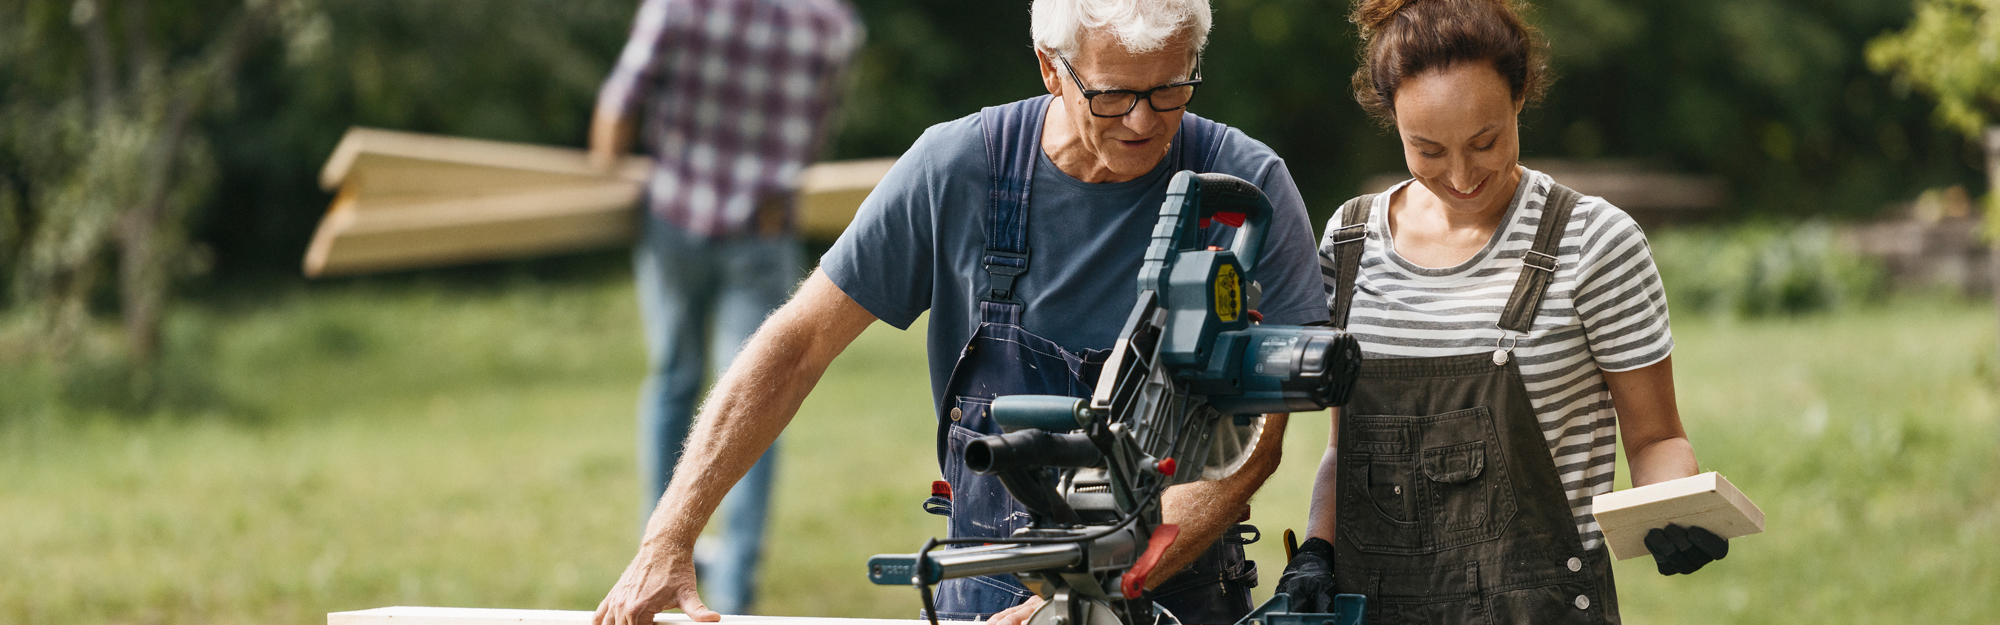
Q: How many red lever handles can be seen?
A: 1